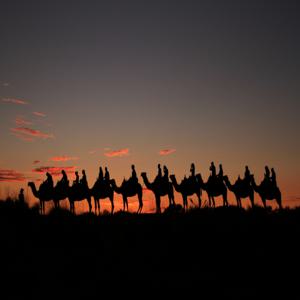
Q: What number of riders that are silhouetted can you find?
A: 15